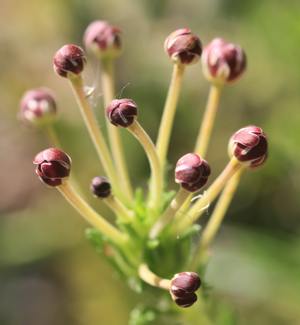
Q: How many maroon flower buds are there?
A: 11